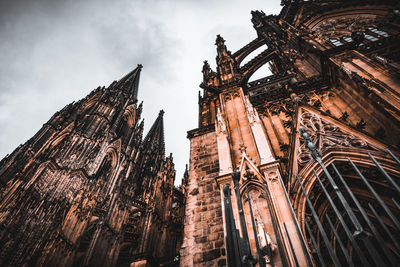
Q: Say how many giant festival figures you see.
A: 0